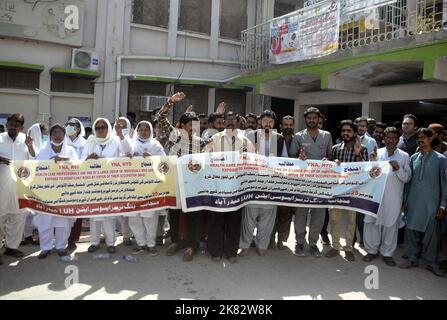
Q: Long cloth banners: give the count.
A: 2